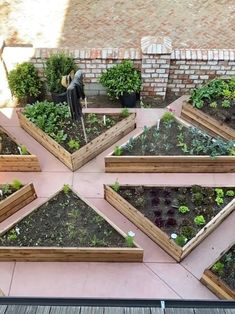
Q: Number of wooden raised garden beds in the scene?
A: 8